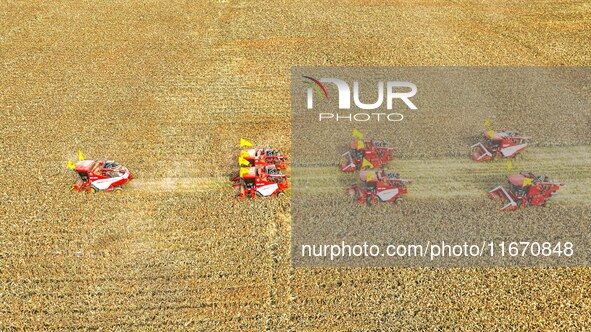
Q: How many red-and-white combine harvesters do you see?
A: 7